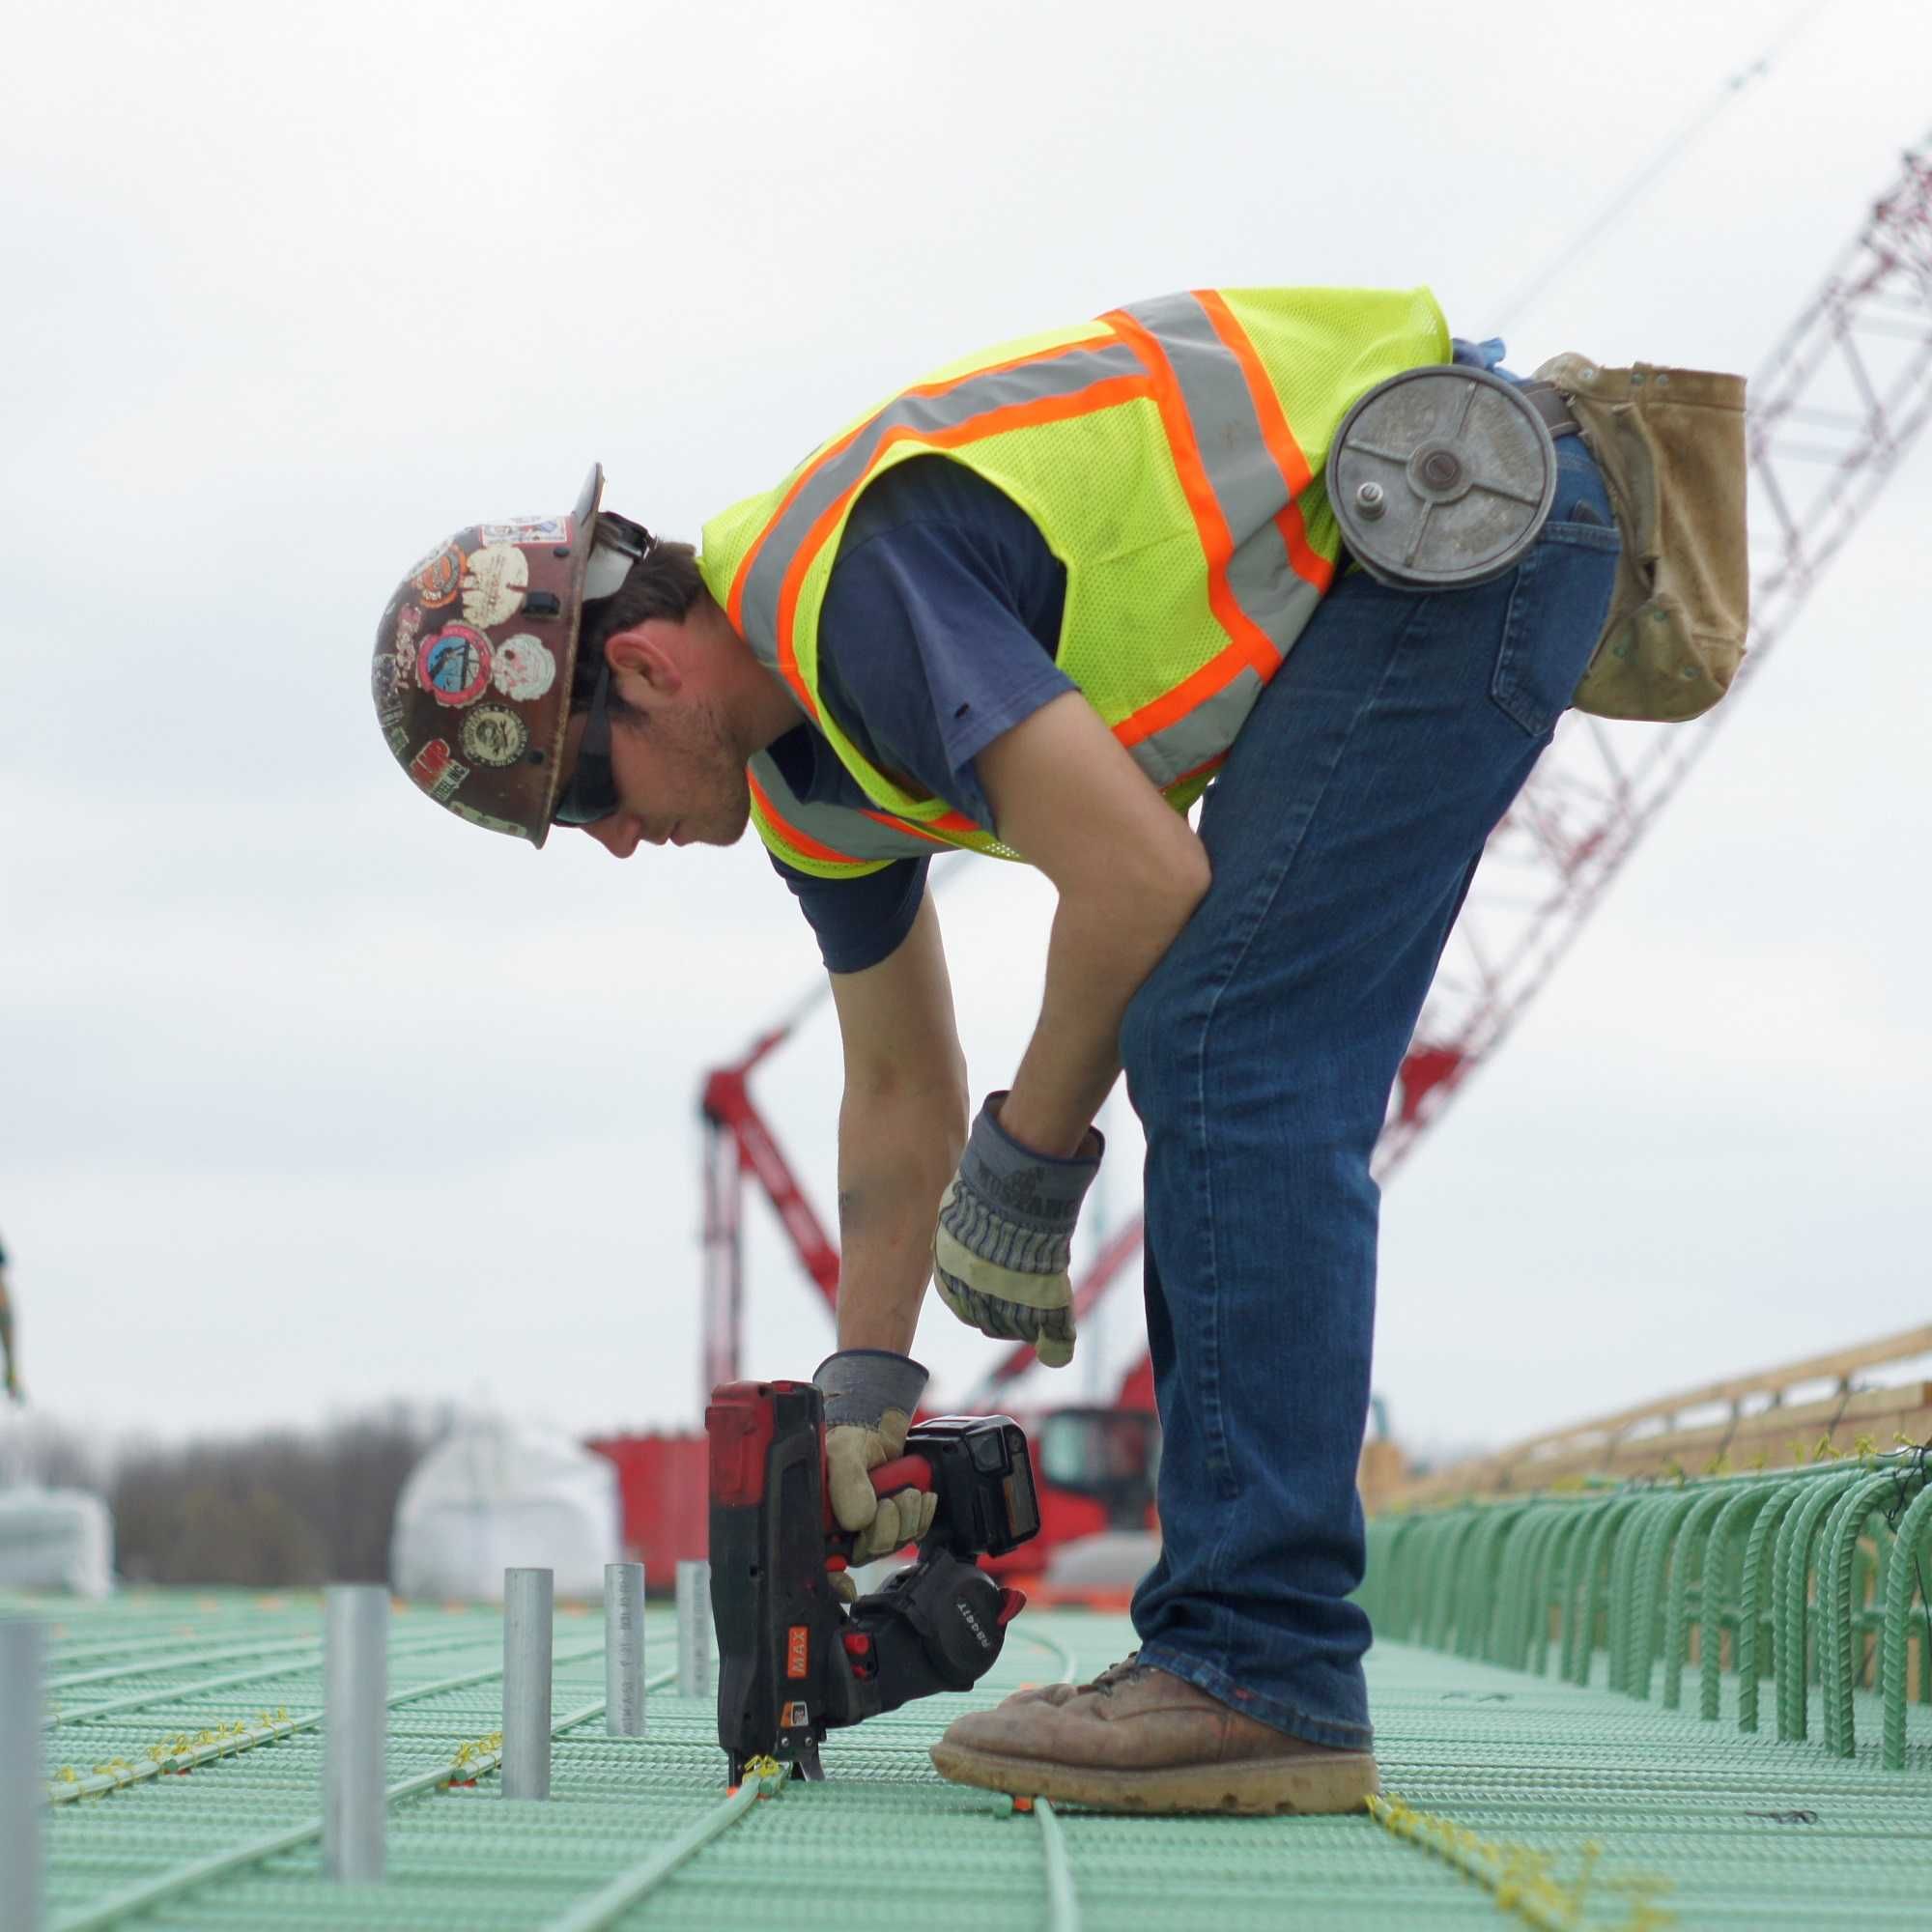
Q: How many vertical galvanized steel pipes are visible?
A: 5